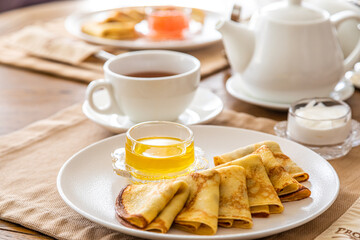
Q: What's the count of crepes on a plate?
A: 6